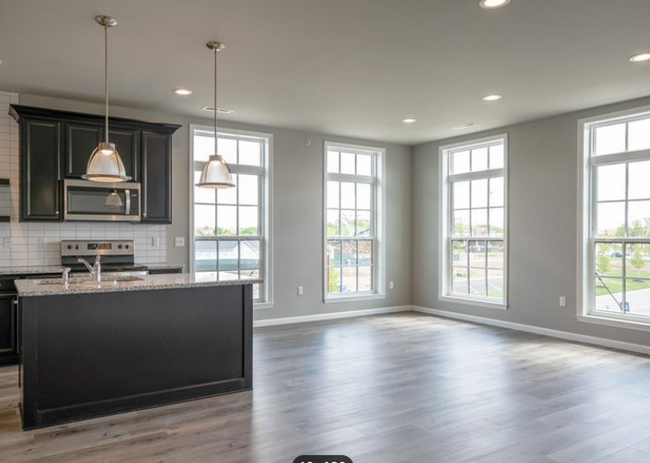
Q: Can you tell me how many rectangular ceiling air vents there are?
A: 2